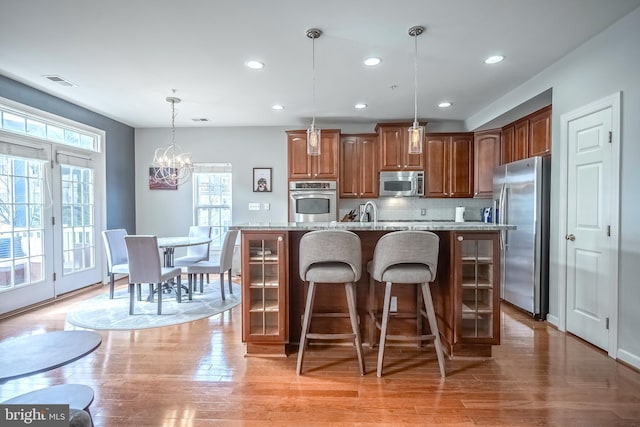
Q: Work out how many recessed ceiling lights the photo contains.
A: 6